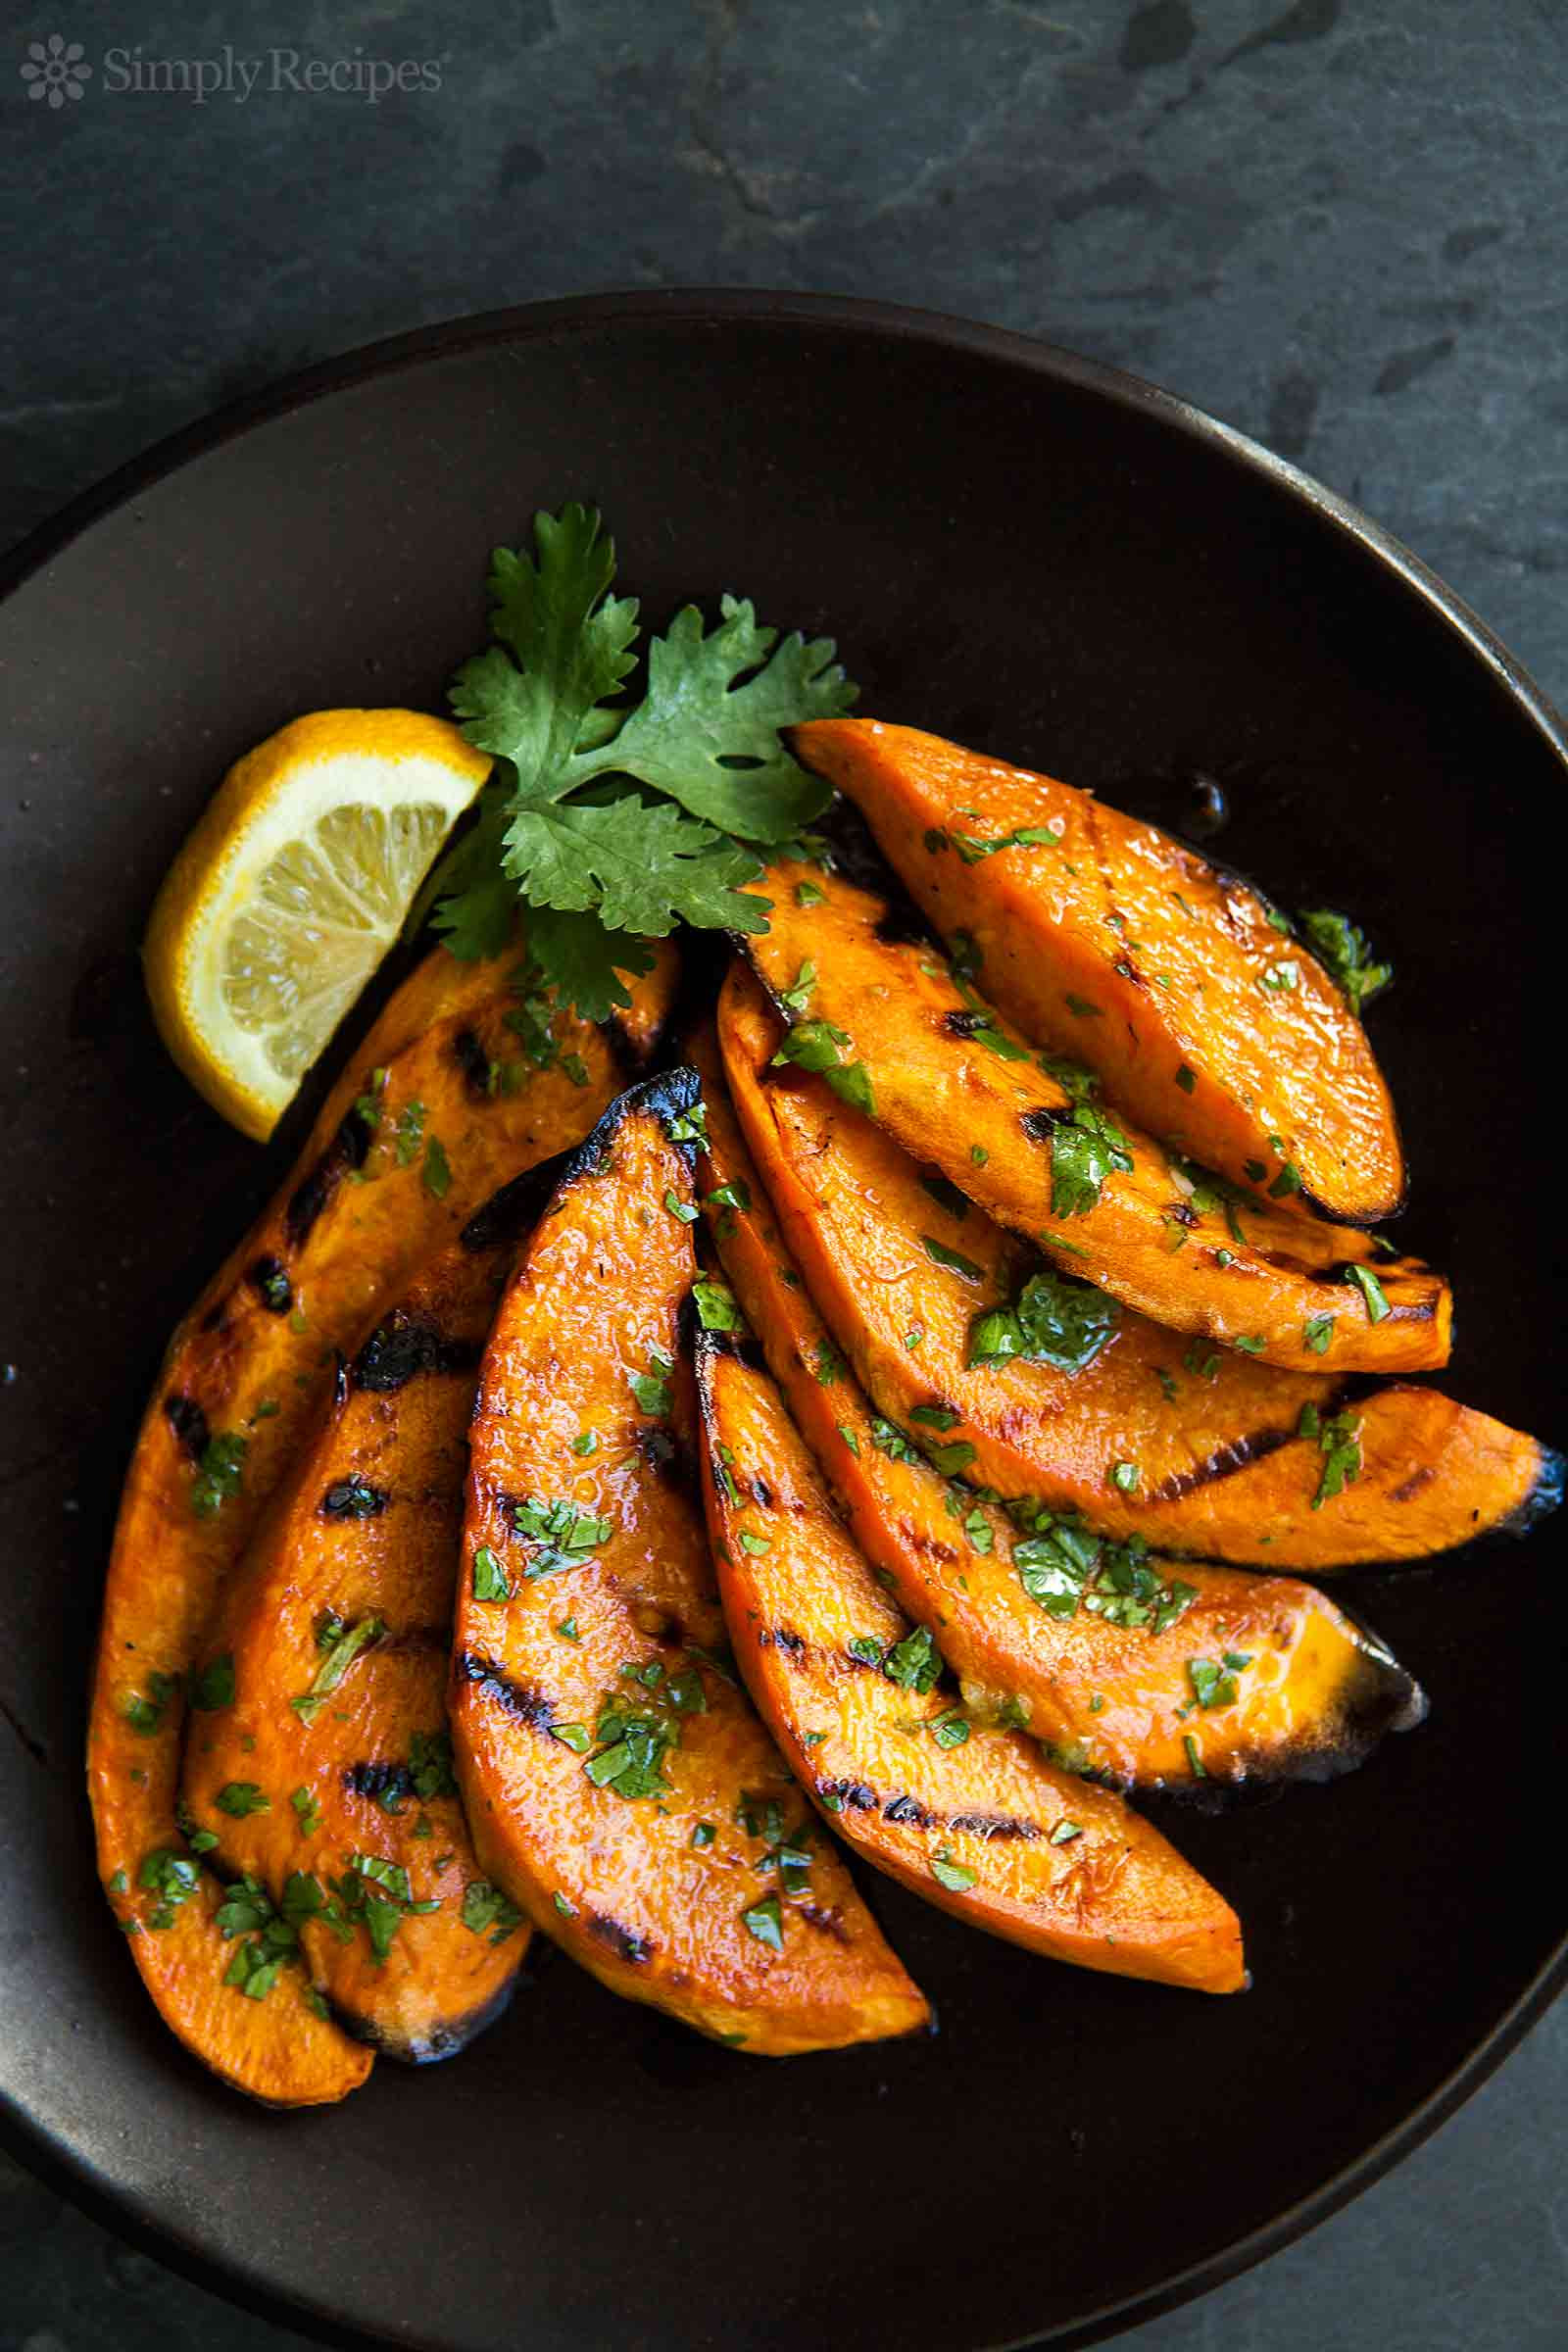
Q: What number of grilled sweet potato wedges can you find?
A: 8